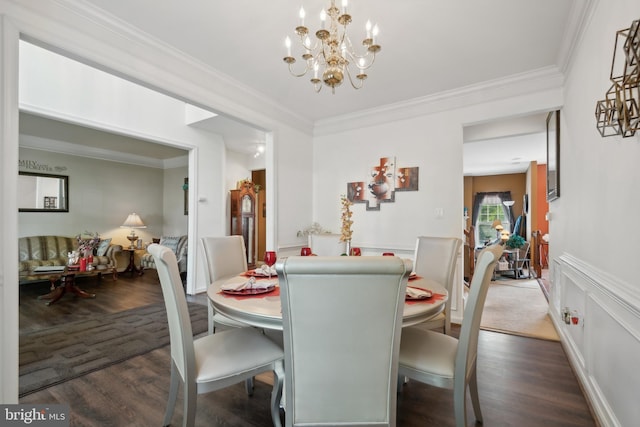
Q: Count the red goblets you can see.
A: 4